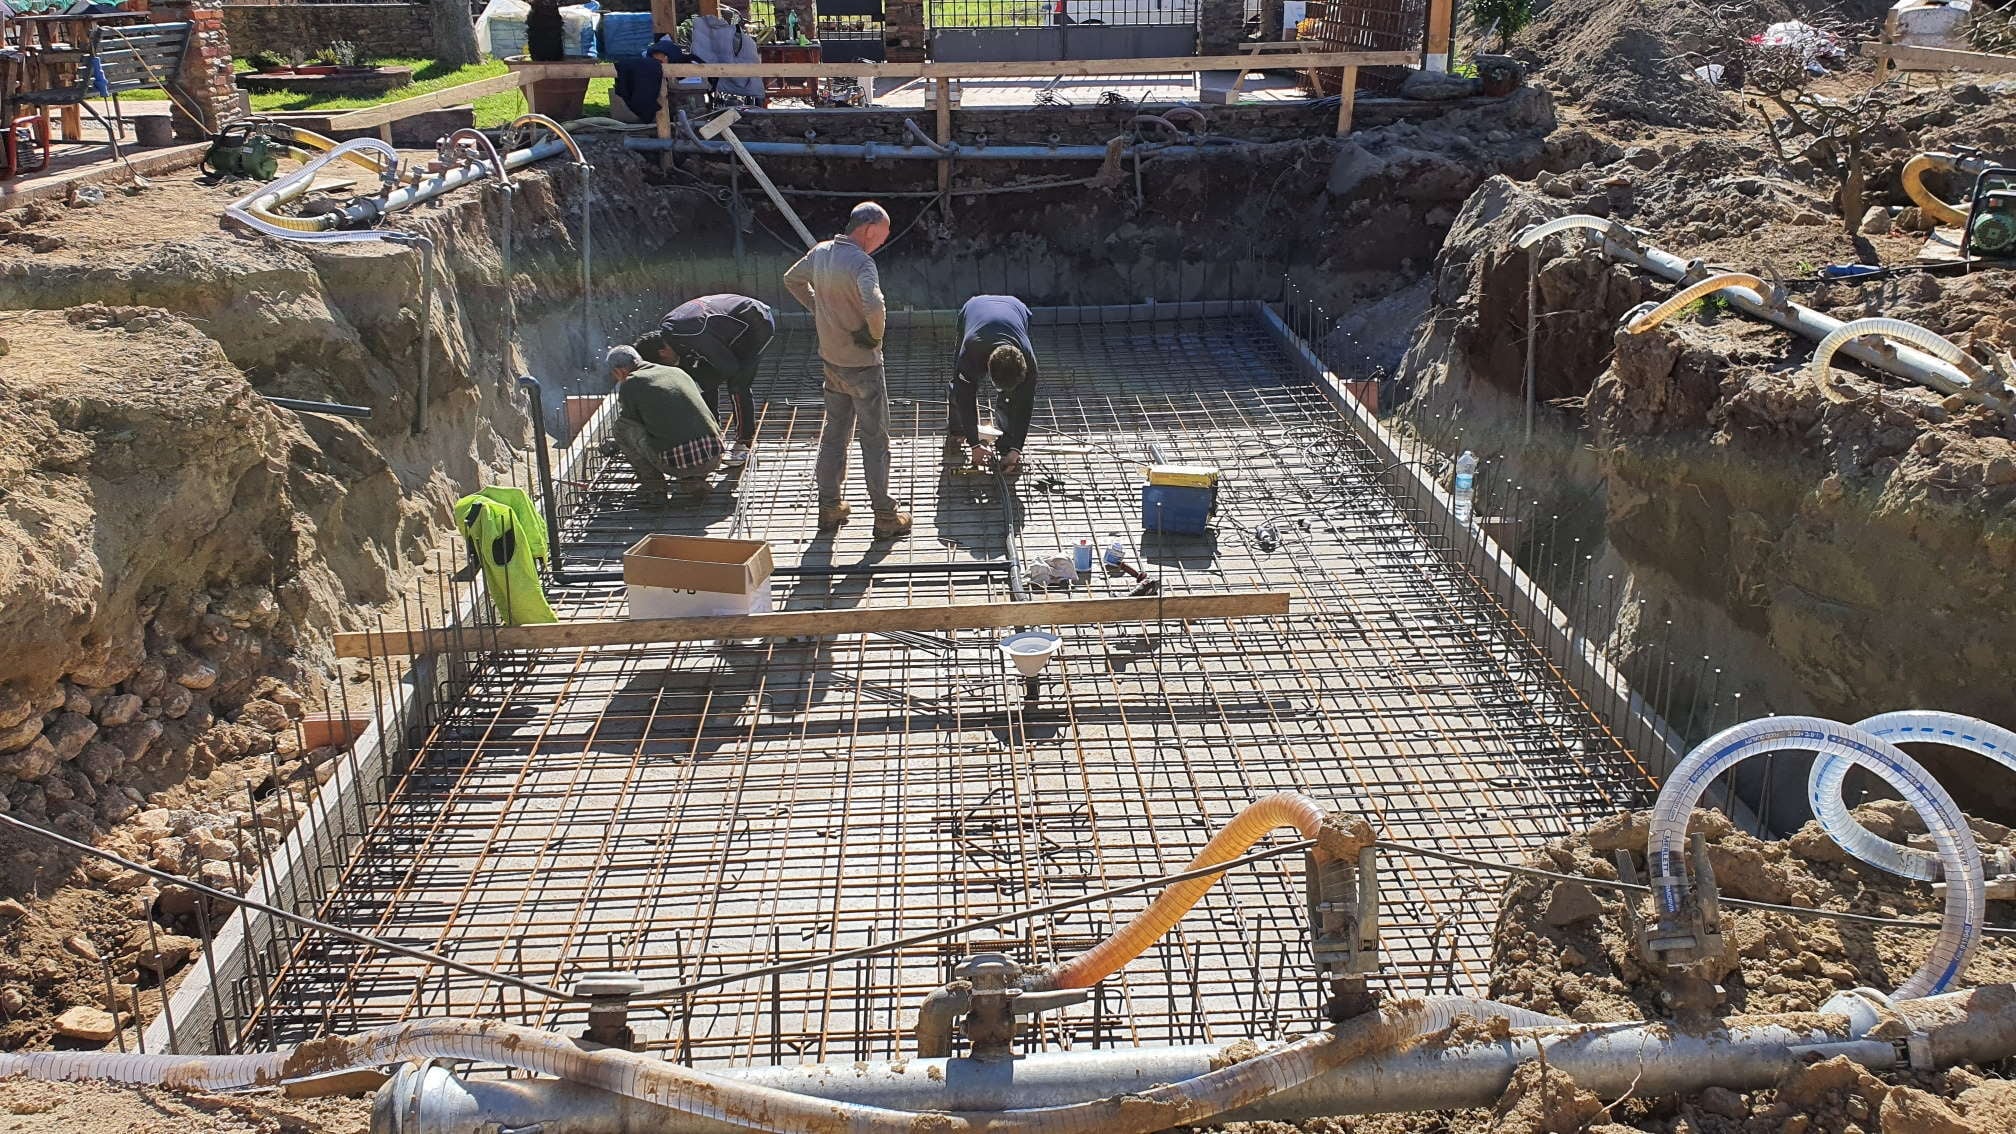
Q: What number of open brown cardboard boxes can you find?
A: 1